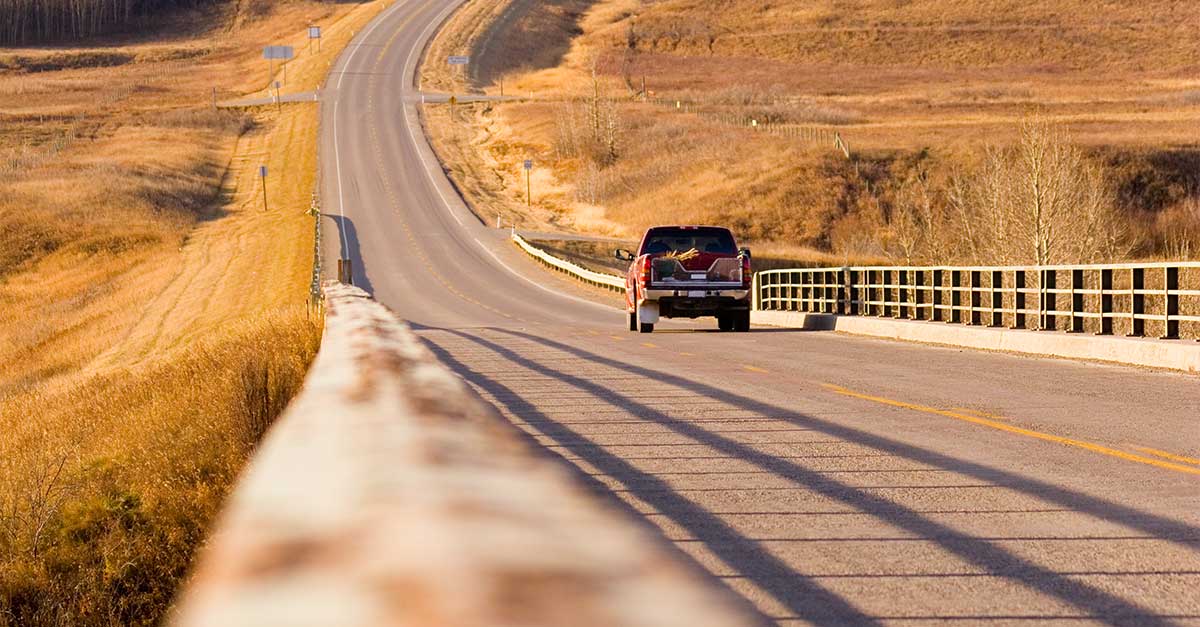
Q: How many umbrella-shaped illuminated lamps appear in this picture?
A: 0